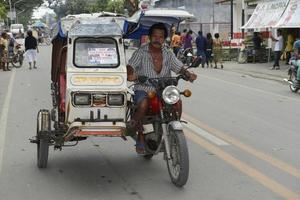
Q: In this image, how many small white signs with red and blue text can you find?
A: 1